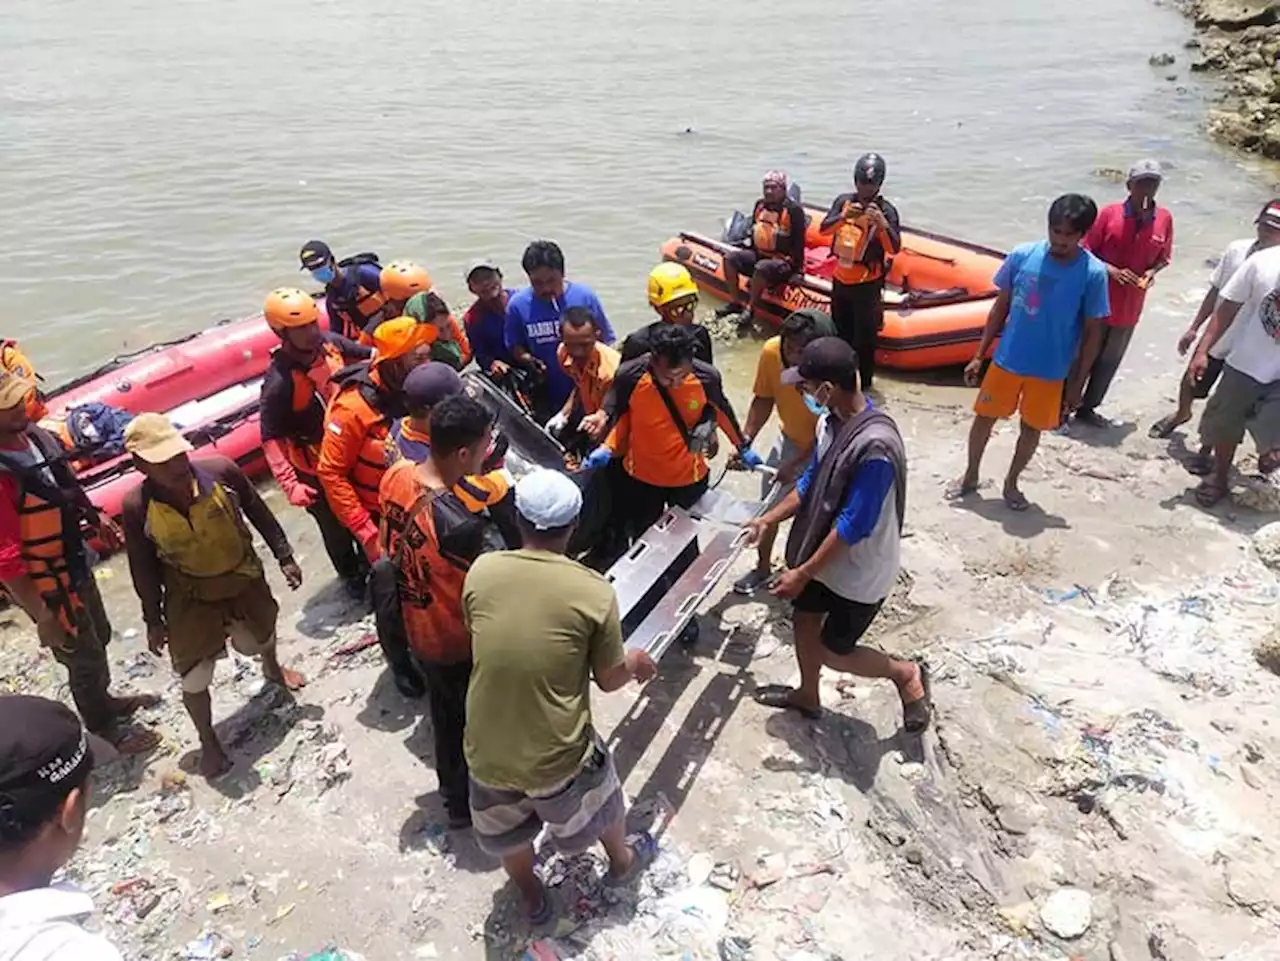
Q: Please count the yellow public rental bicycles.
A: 0